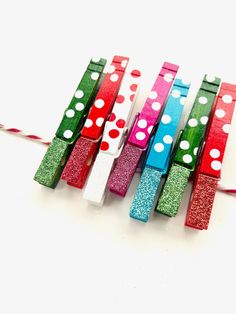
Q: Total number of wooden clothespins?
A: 7